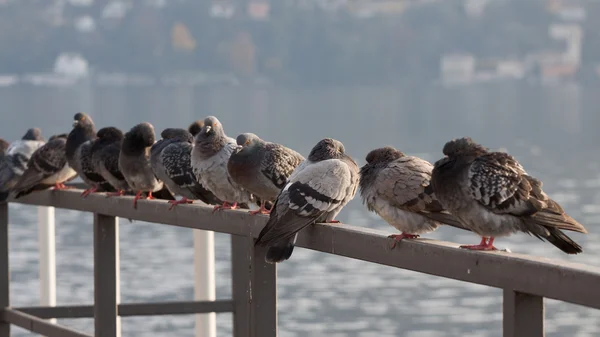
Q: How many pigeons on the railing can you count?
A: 13